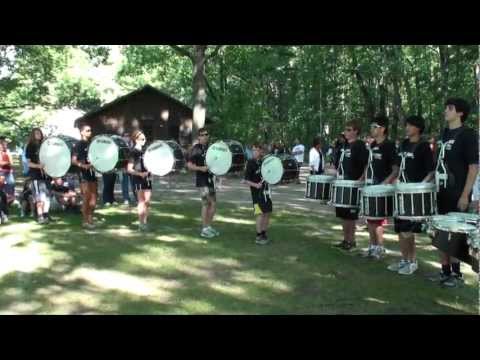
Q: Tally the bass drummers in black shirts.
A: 5